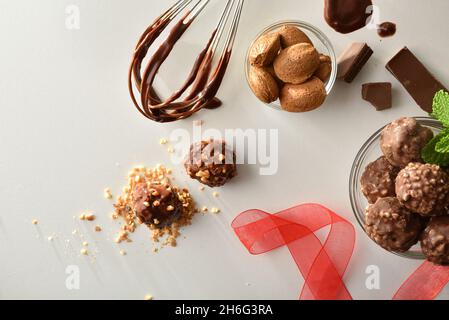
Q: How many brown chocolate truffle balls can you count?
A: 7